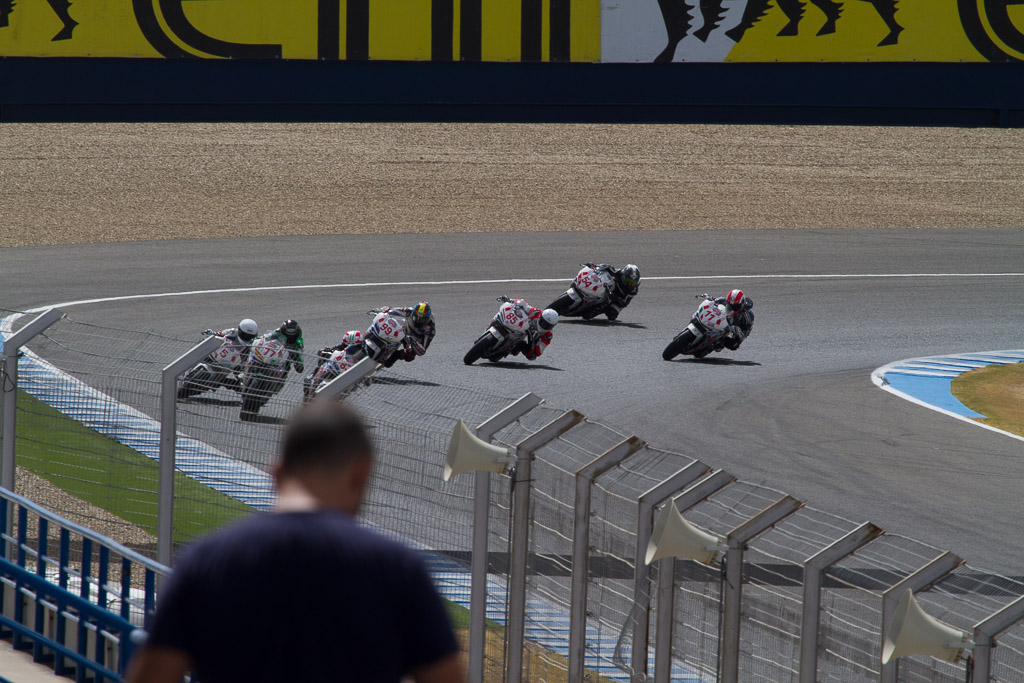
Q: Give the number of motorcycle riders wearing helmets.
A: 7